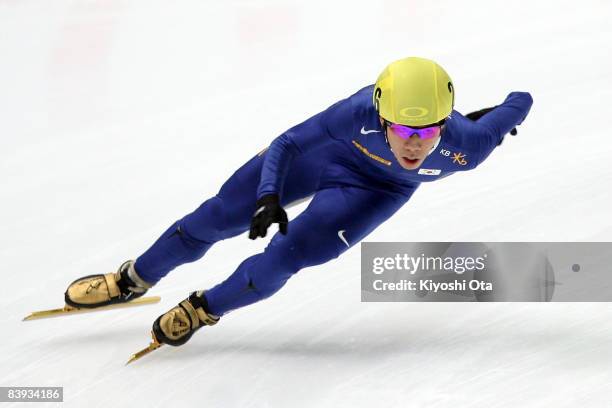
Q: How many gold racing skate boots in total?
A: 2